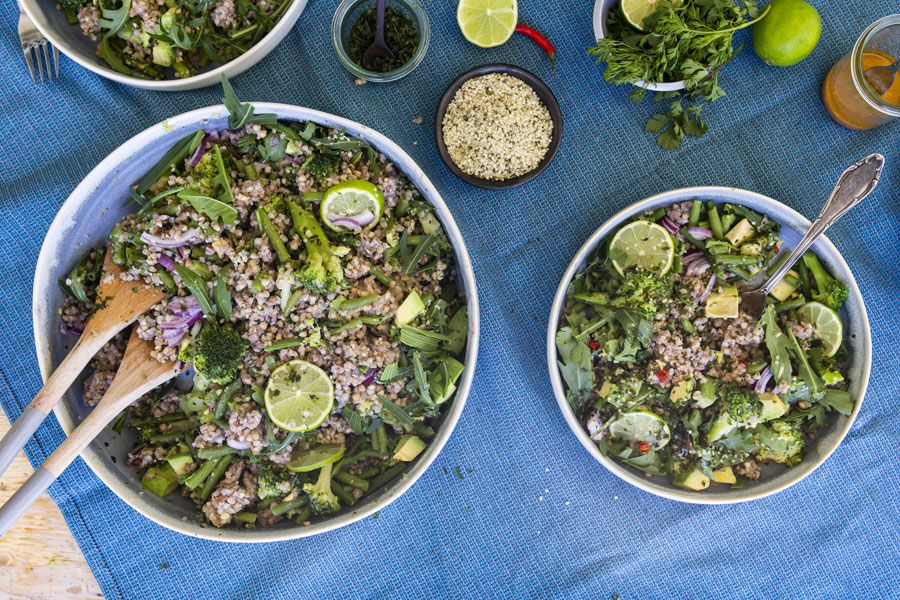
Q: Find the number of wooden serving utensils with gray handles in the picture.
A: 2